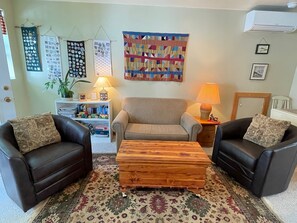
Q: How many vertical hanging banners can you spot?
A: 4